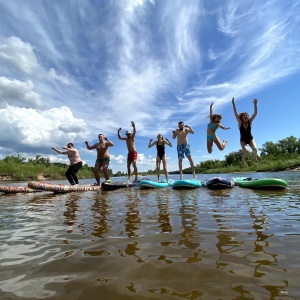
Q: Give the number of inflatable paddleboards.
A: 7